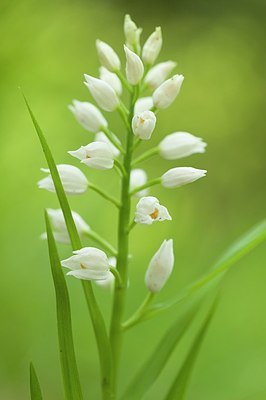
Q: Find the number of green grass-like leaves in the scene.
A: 6